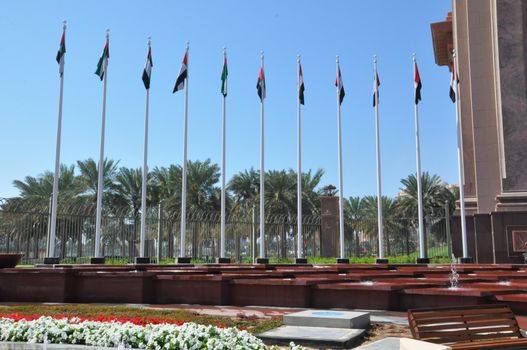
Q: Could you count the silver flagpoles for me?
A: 11